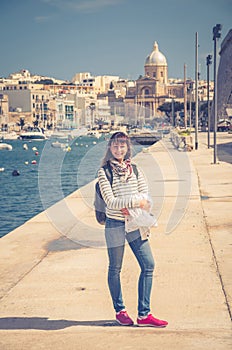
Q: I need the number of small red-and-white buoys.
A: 2